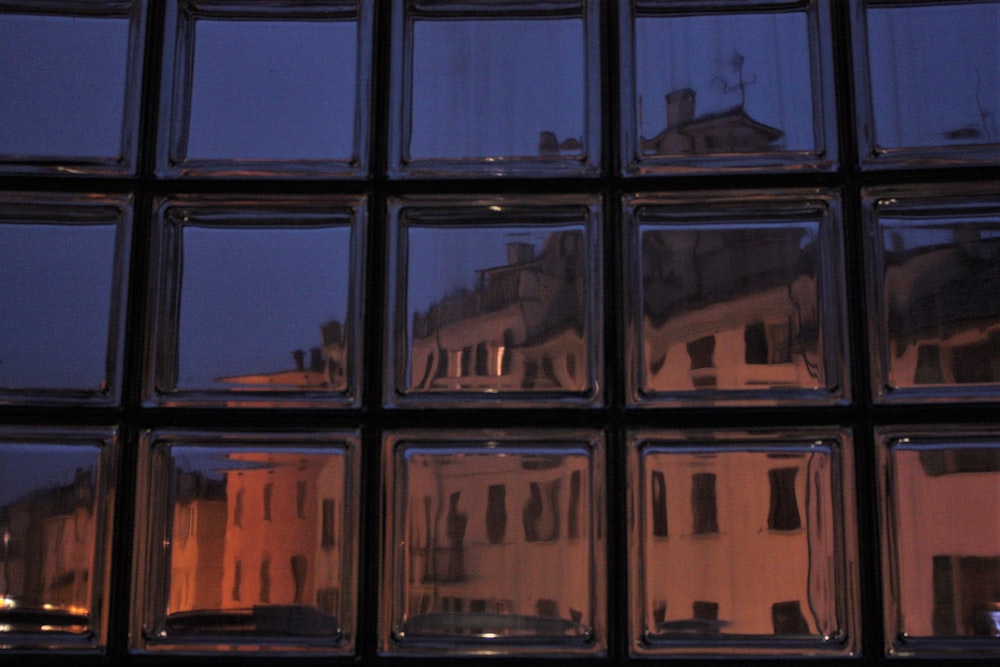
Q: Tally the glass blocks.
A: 15